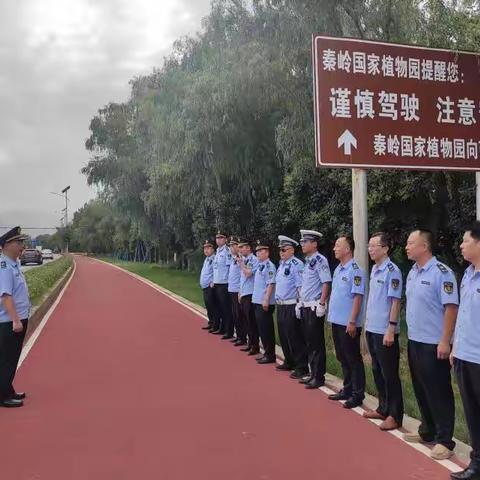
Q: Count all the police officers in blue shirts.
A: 12